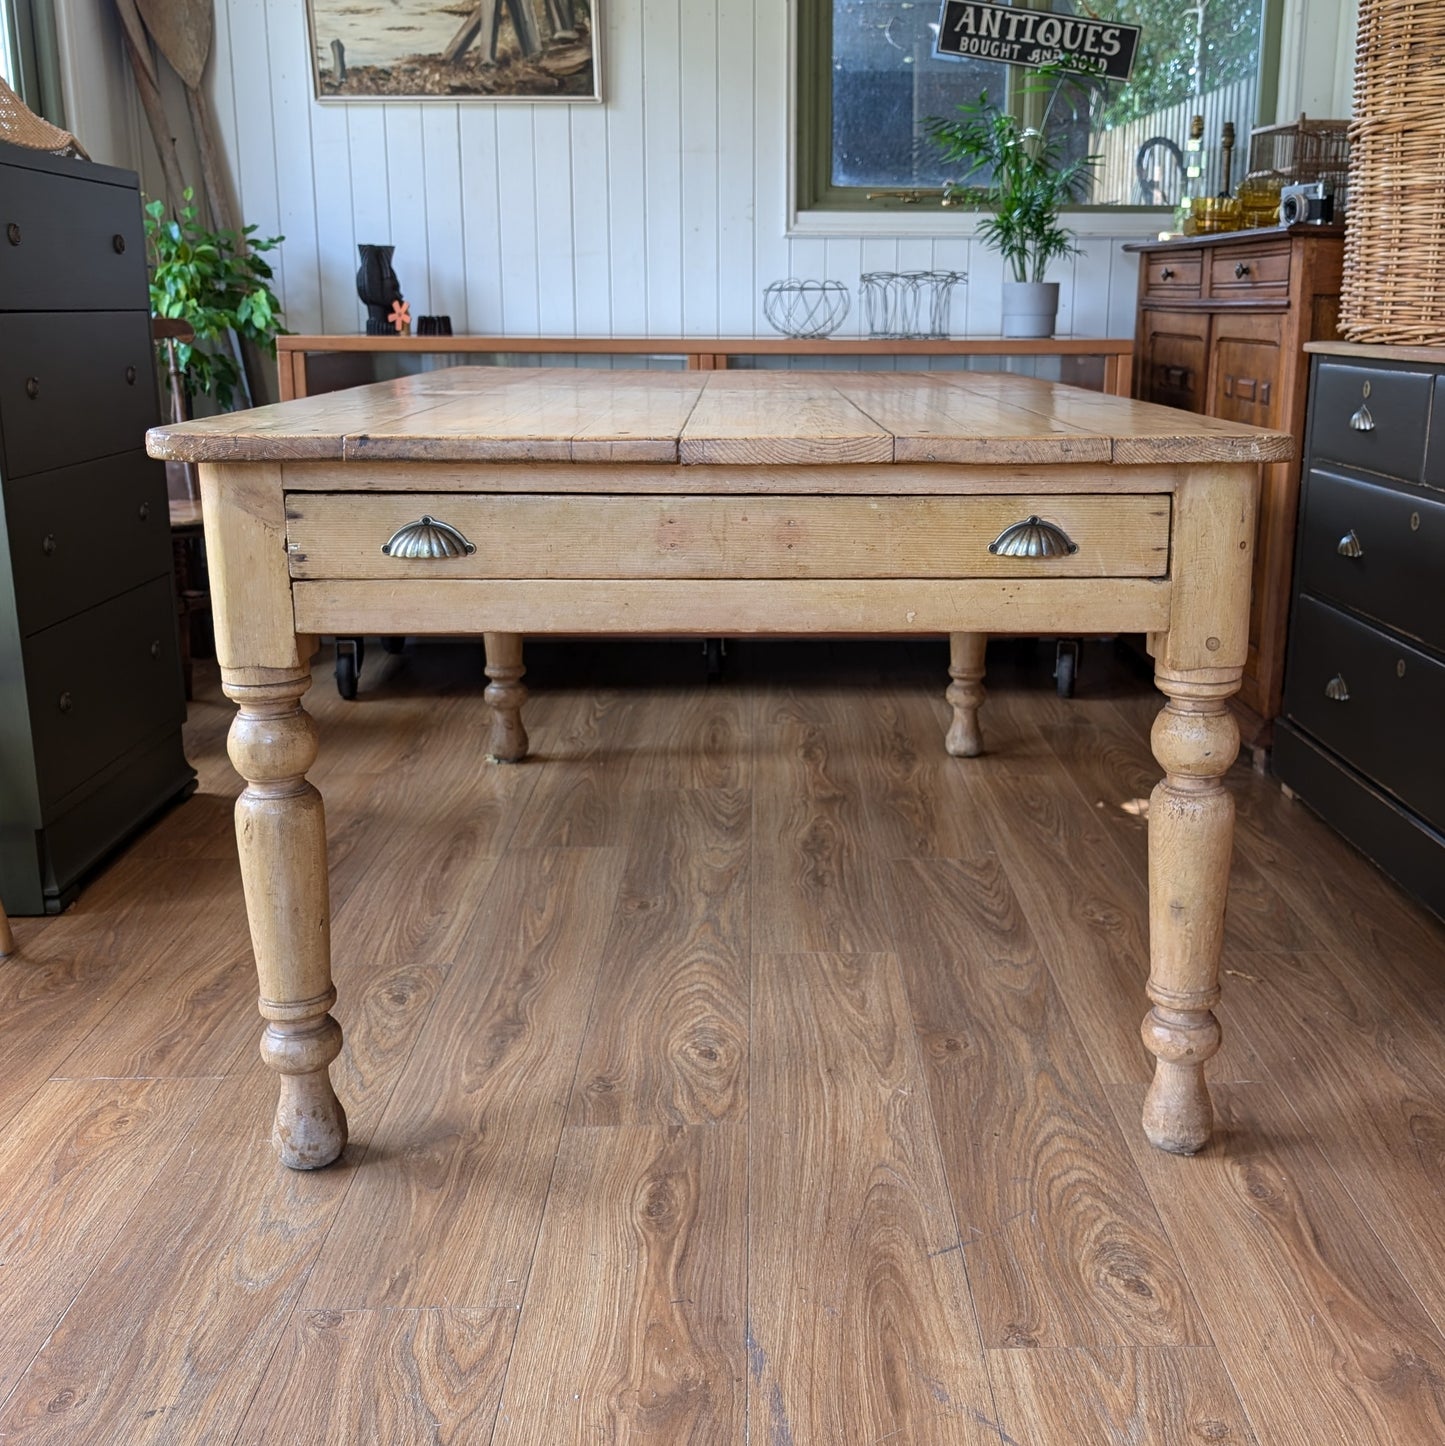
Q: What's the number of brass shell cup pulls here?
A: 5